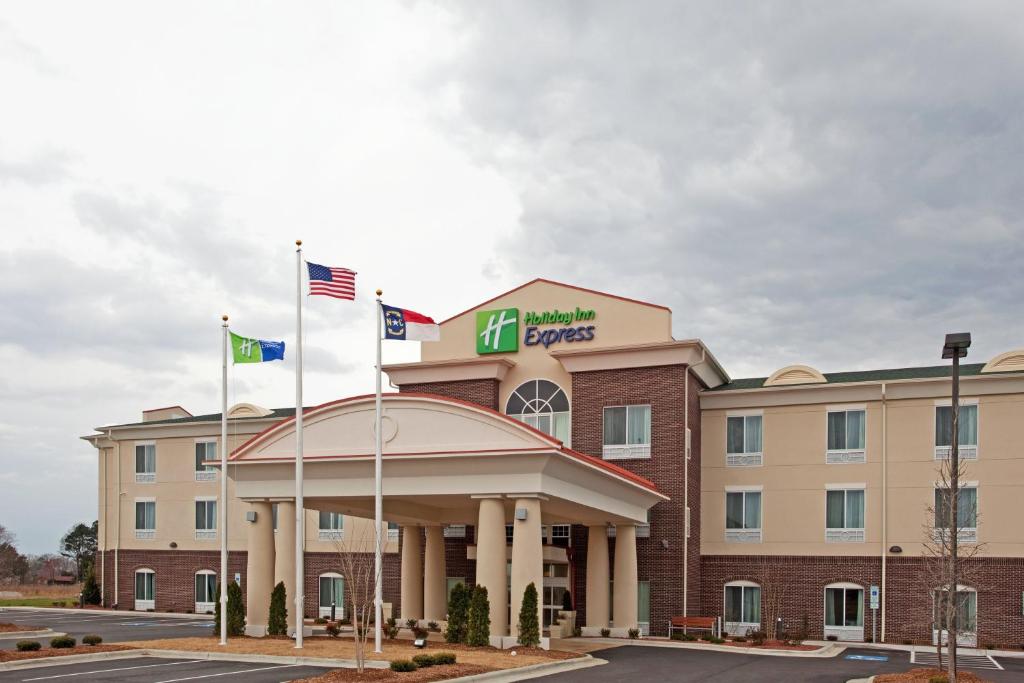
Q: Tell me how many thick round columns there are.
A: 8